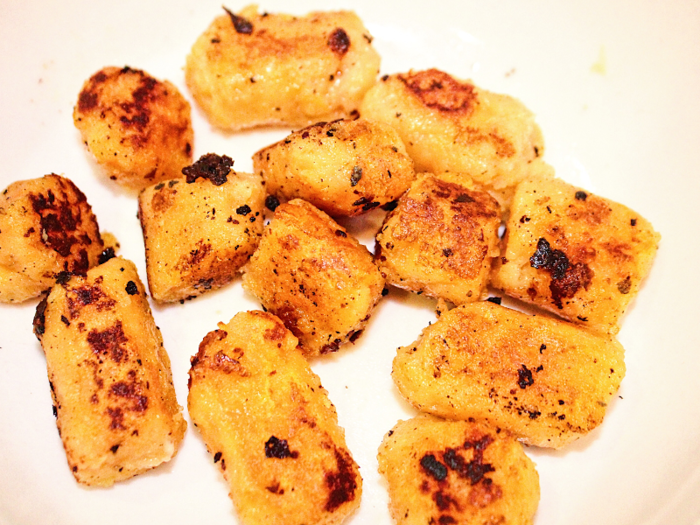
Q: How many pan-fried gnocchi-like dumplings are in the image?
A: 13